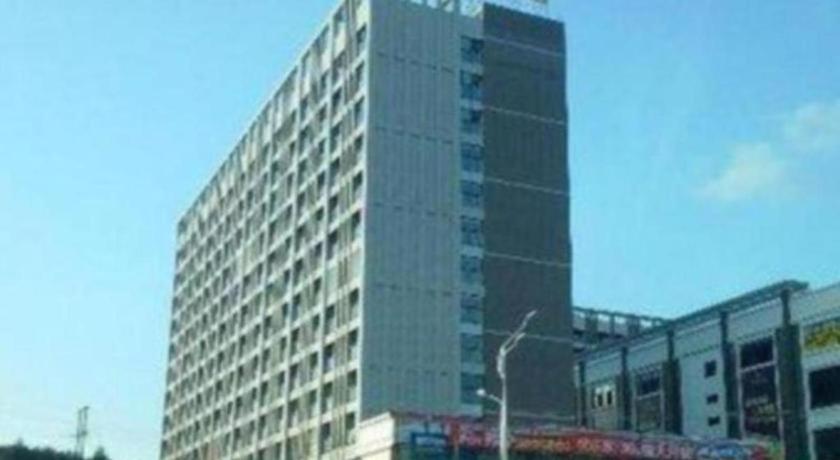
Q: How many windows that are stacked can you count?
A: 10